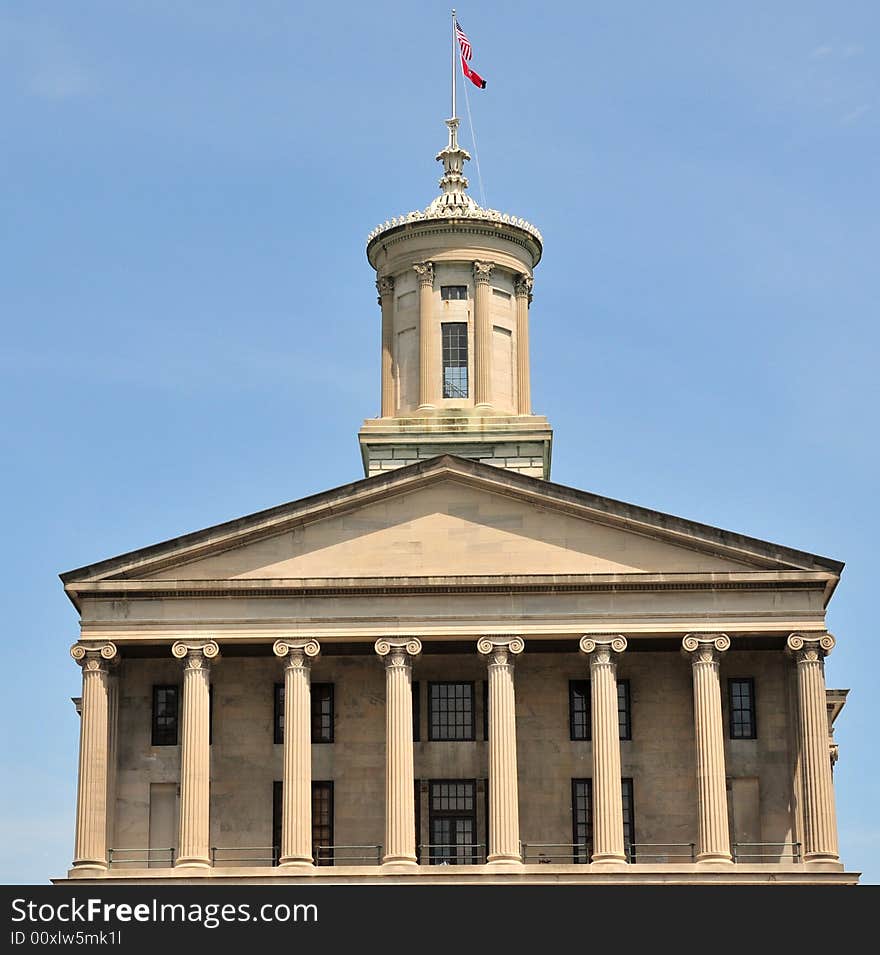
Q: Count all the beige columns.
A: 12